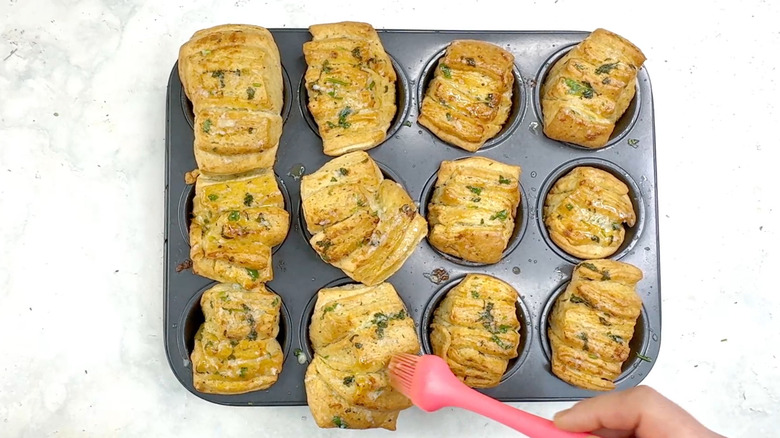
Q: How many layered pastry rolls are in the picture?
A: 12